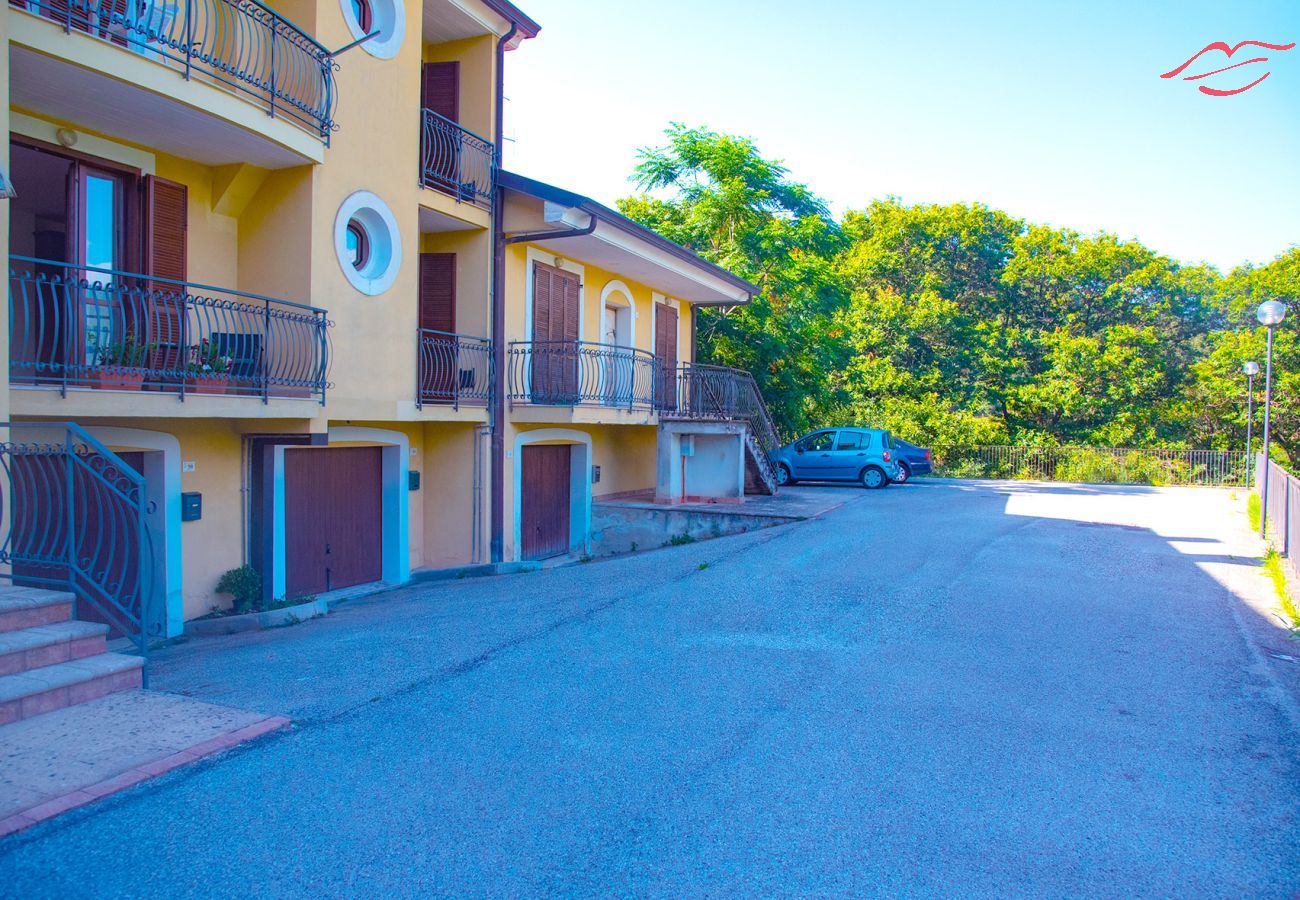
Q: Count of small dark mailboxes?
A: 3